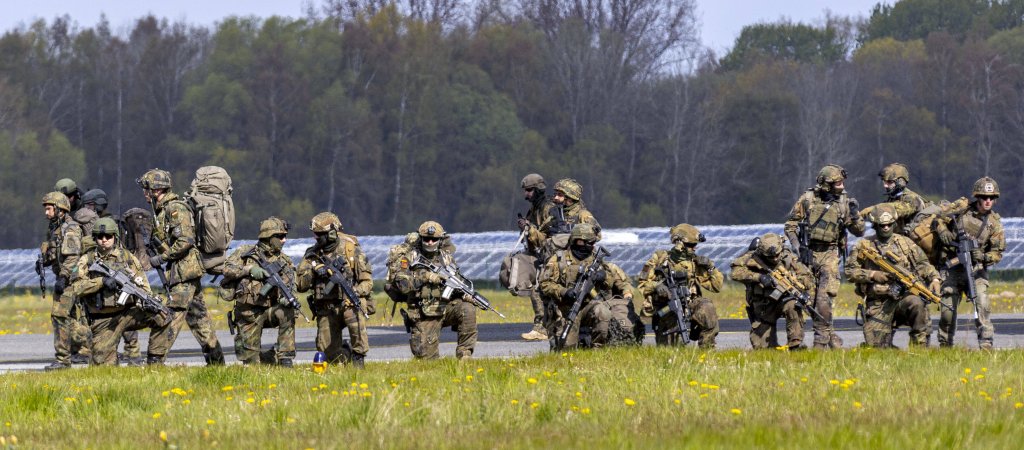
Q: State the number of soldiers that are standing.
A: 9